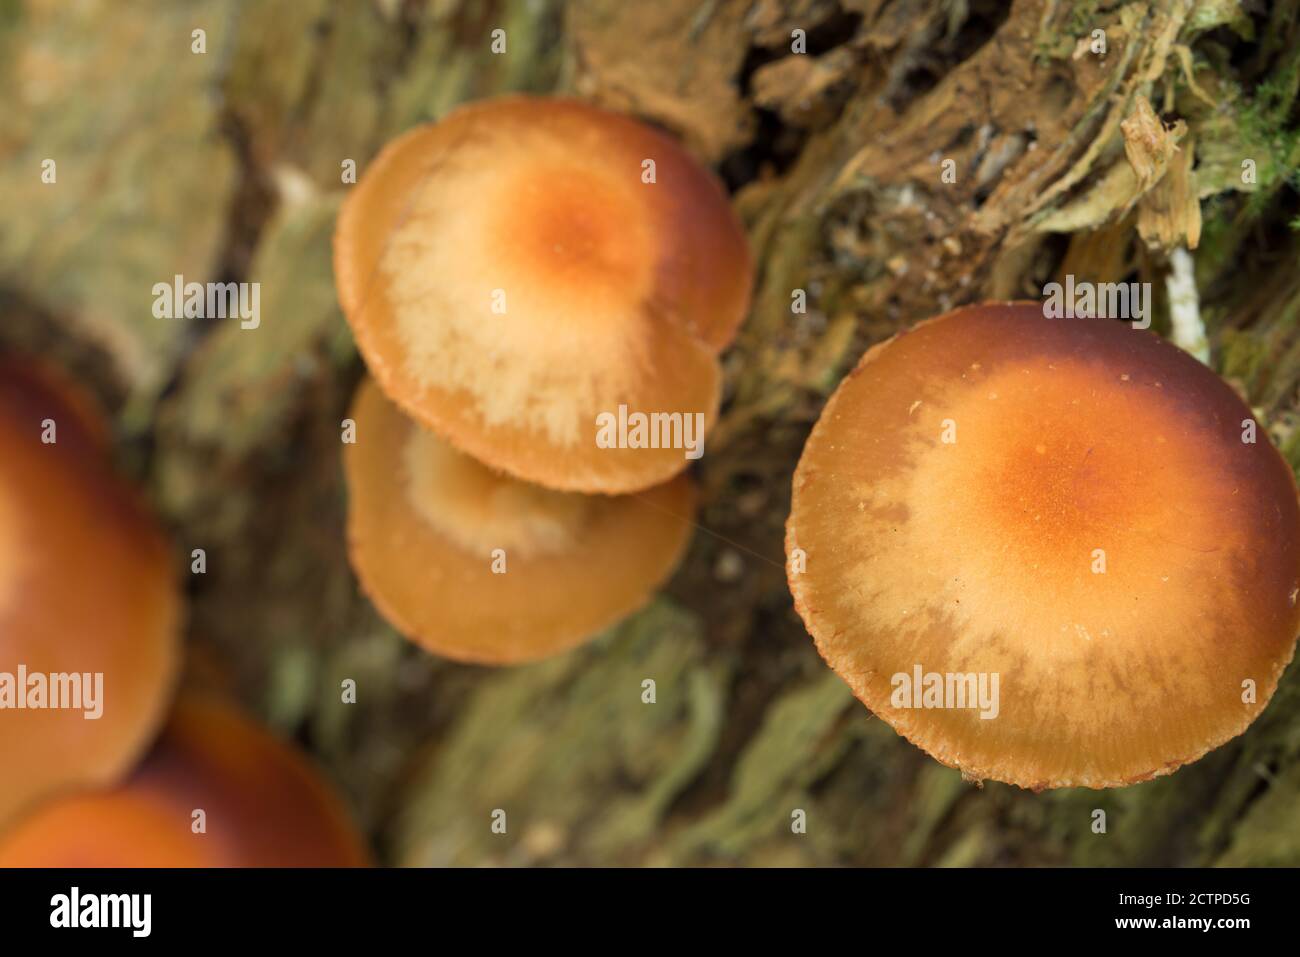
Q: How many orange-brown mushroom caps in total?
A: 5